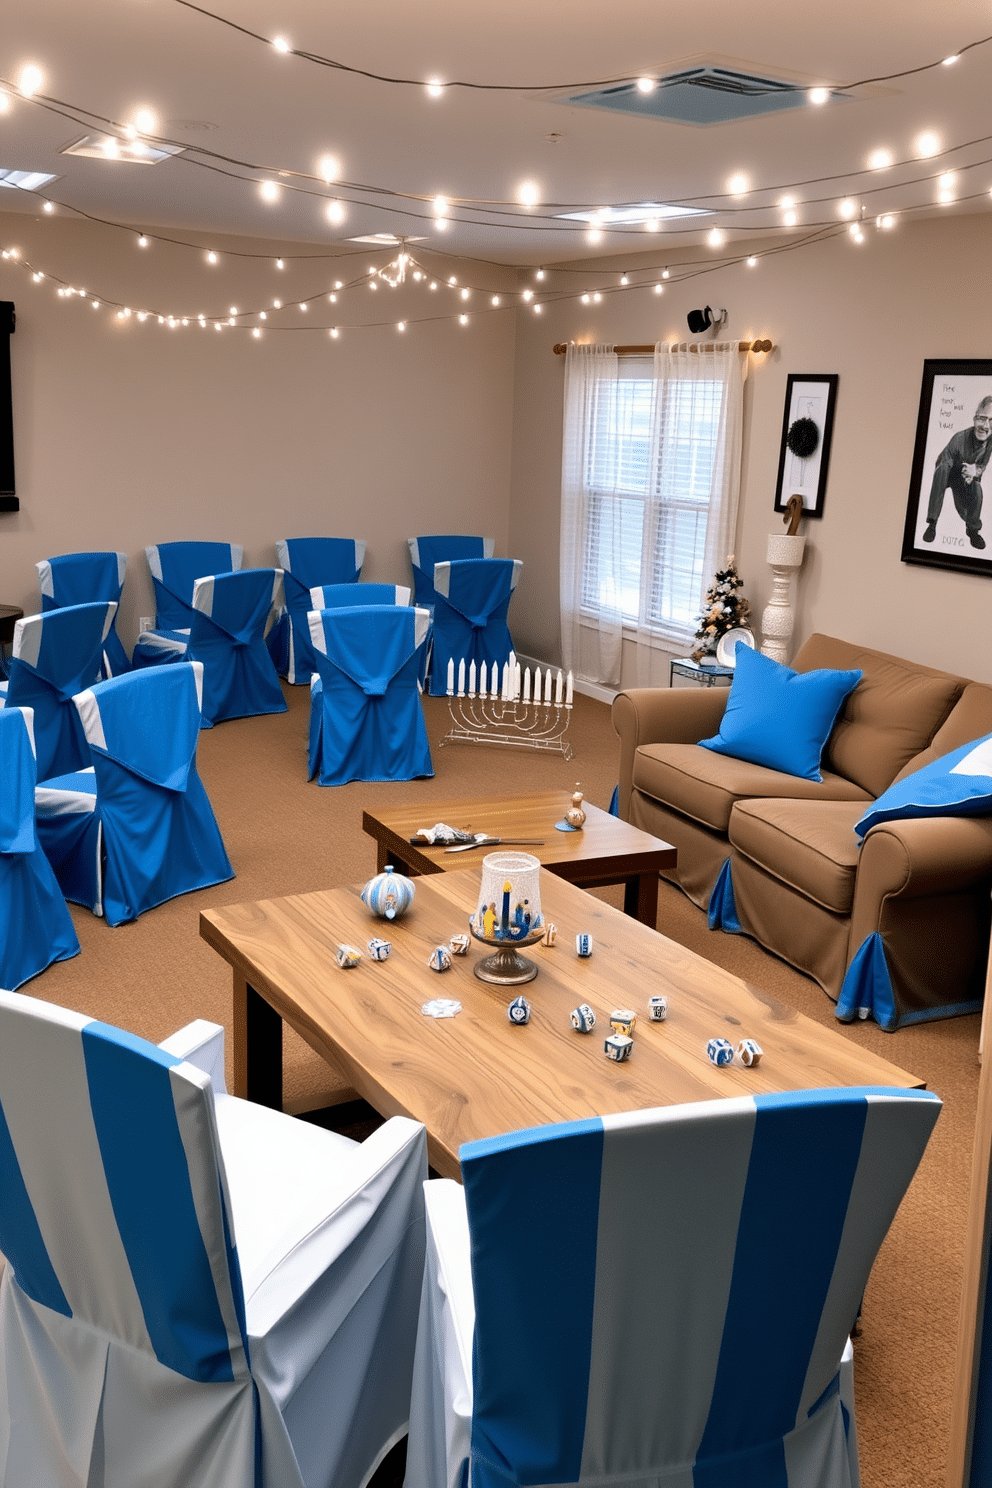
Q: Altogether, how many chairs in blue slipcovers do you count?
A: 11